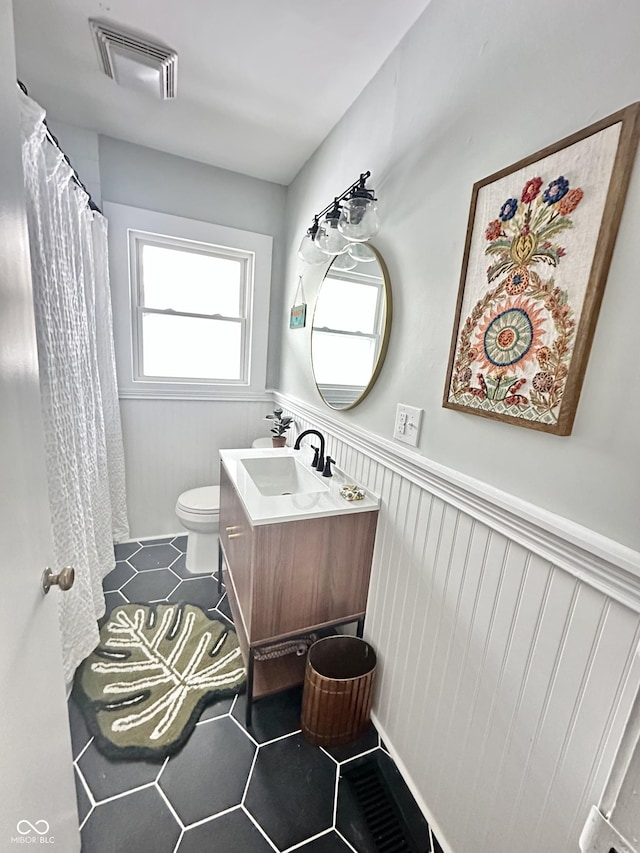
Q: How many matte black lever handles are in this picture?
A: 2